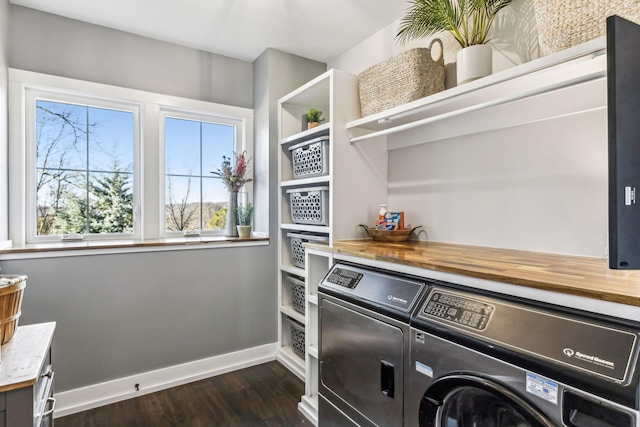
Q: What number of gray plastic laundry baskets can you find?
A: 5